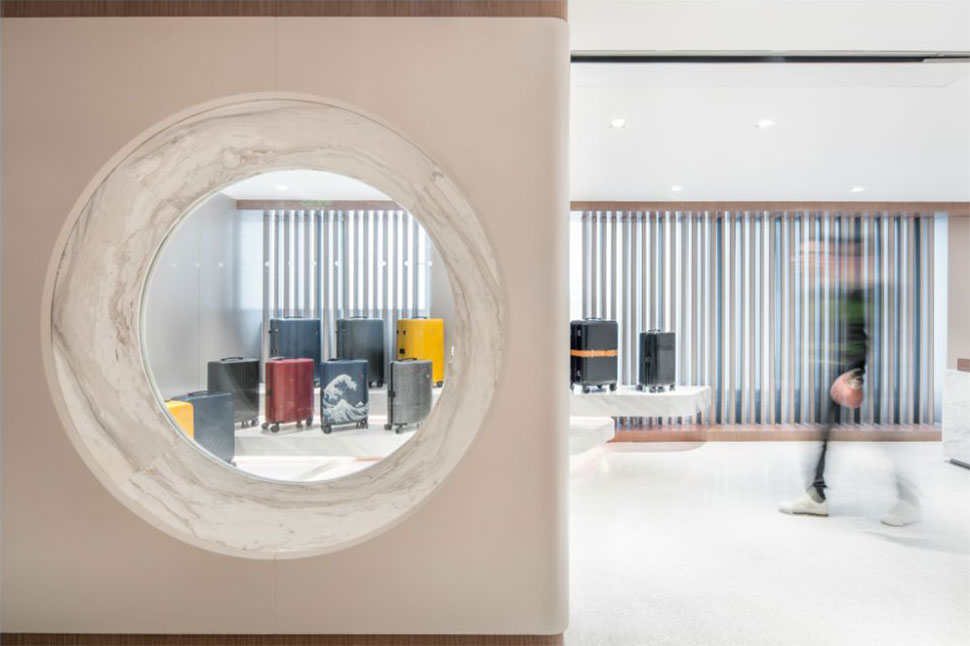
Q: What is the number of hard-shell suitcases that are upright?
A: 11